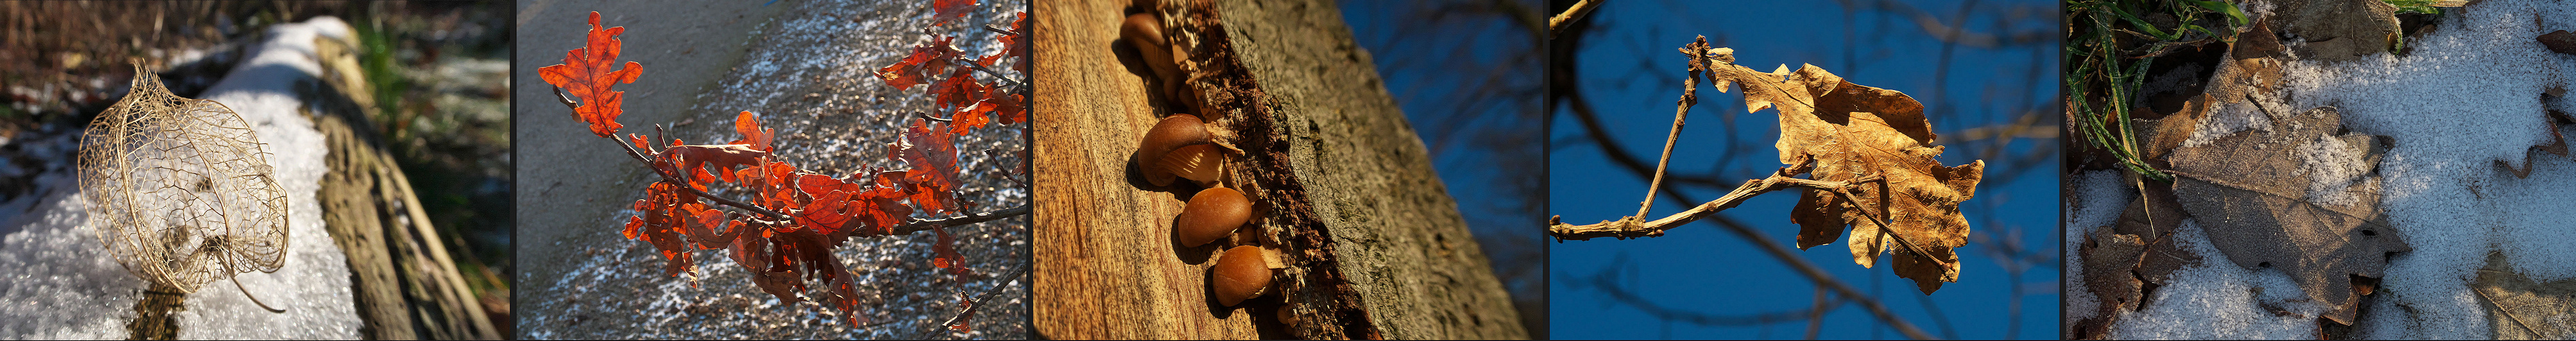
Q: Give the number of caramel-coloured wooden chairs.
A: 0